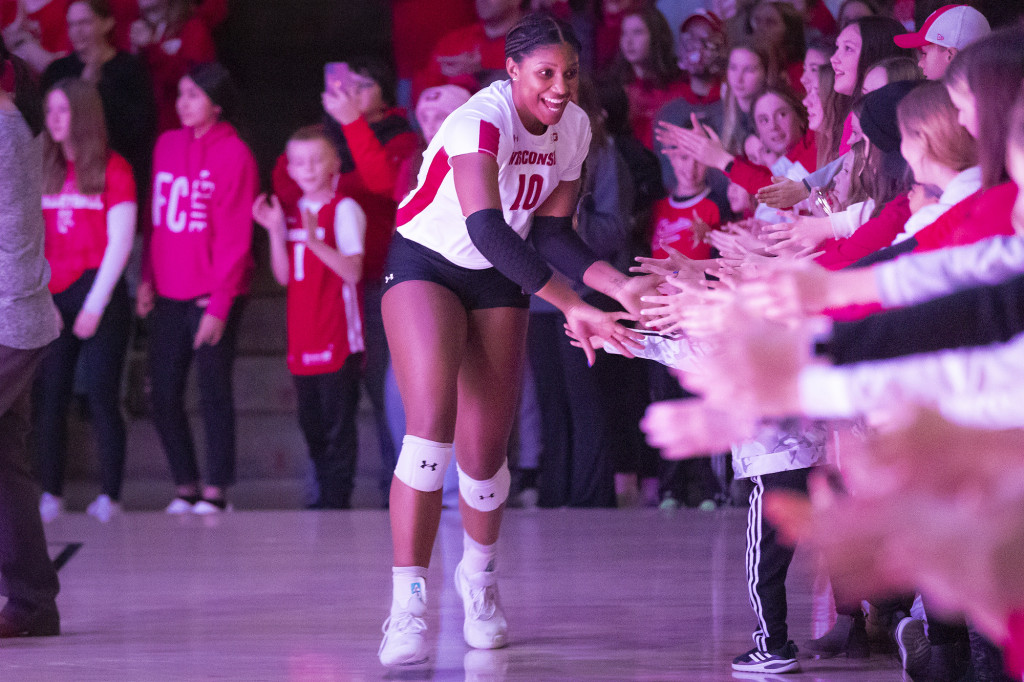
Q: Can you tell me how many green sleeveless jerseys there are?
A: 0